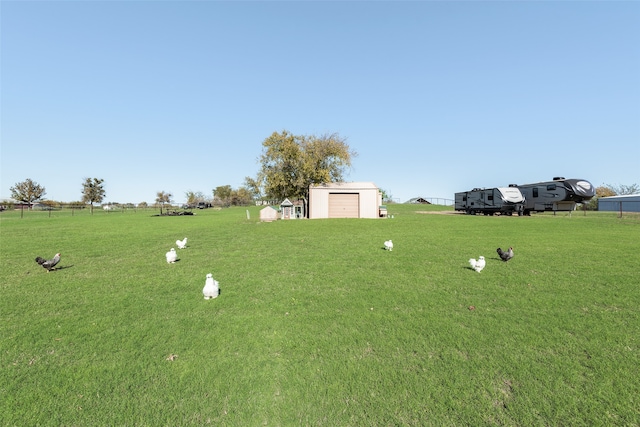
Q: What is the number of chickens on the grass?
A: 7